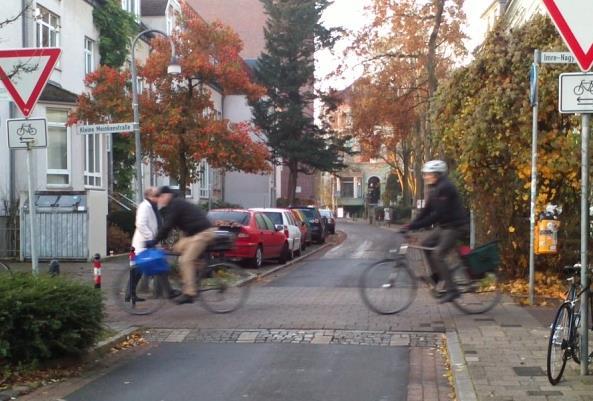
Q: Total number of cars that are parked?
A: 5